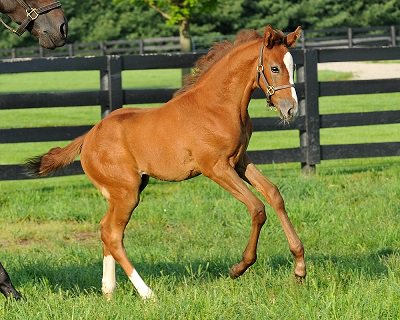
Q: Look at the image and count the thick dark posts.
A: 2